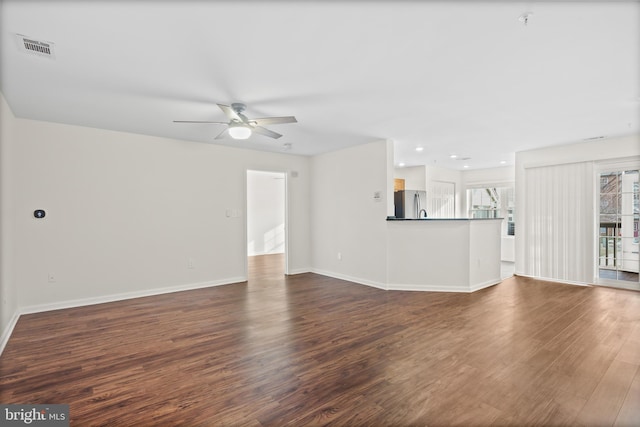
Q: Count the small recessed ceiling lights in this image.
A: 5